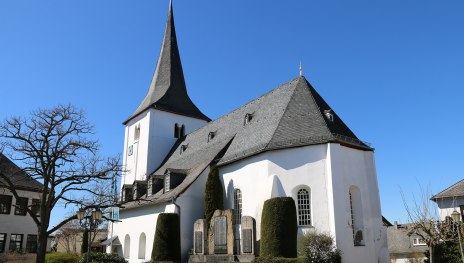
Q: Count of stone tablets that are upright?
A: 3